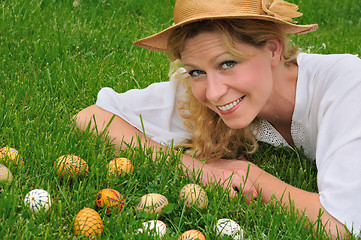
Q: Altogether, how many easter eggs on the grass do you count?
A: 12